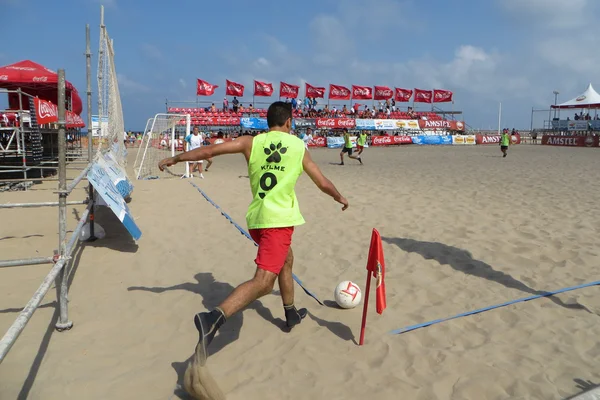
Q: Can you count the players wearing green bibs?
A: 4